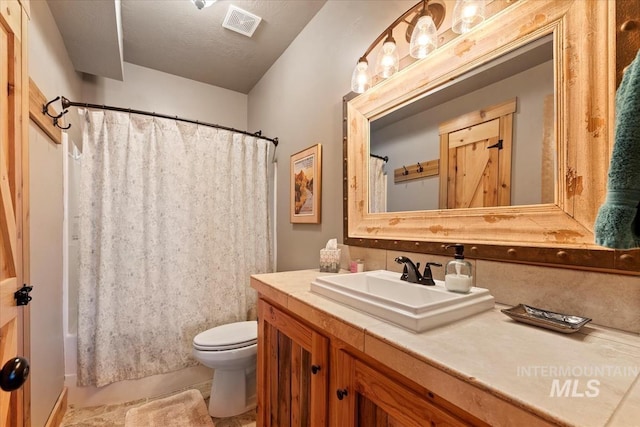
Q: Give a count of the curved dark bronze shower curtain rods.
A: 1